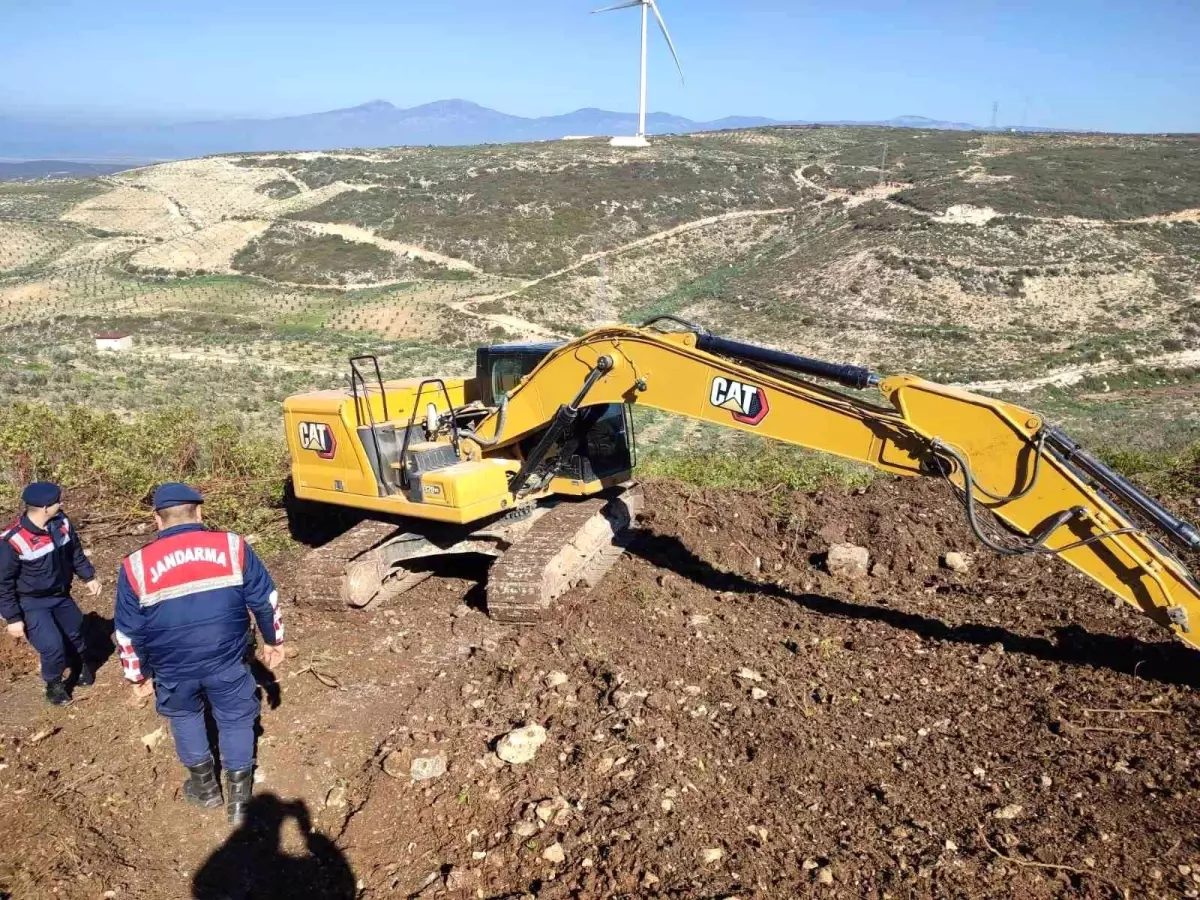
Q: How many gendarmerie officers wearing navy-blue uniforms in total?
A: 2